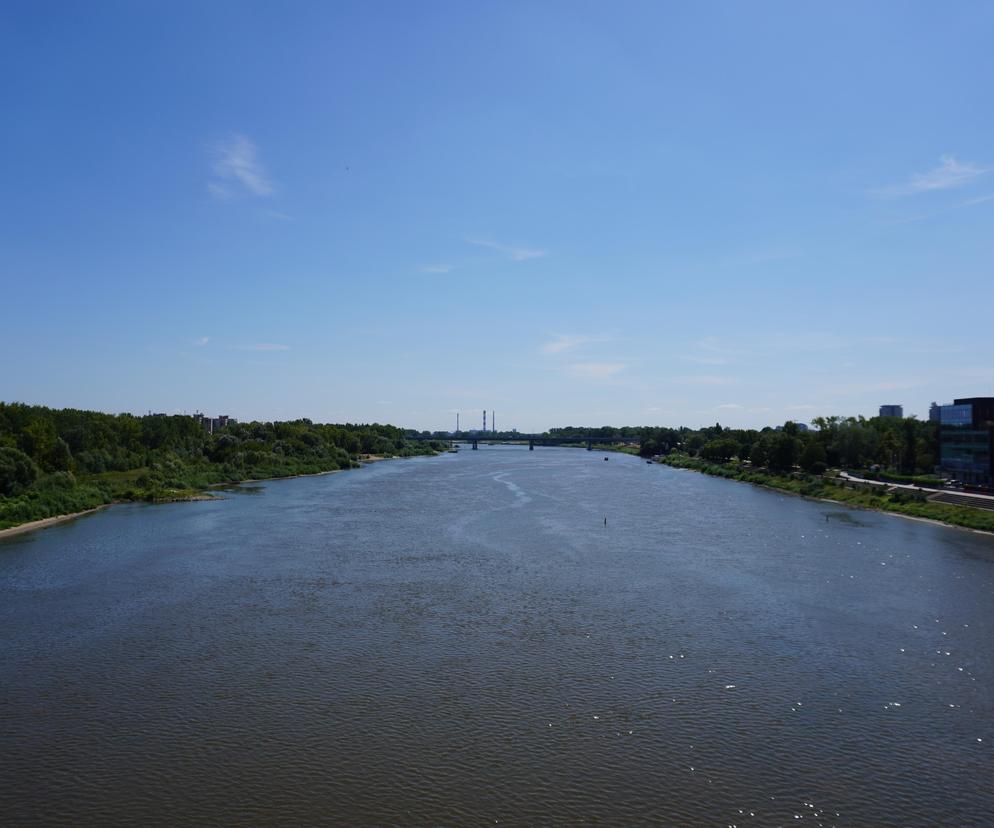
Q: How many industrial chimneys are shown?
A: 3